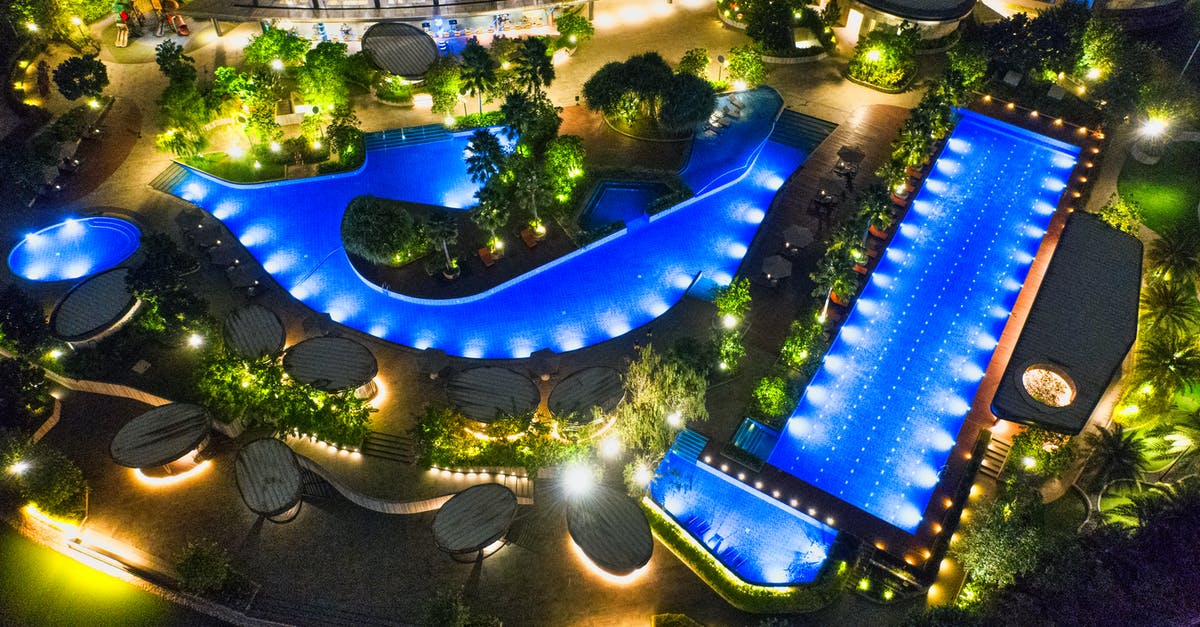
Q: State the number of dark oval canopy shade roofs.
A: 10